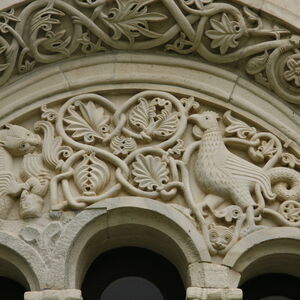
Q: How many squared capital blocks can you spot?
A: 2